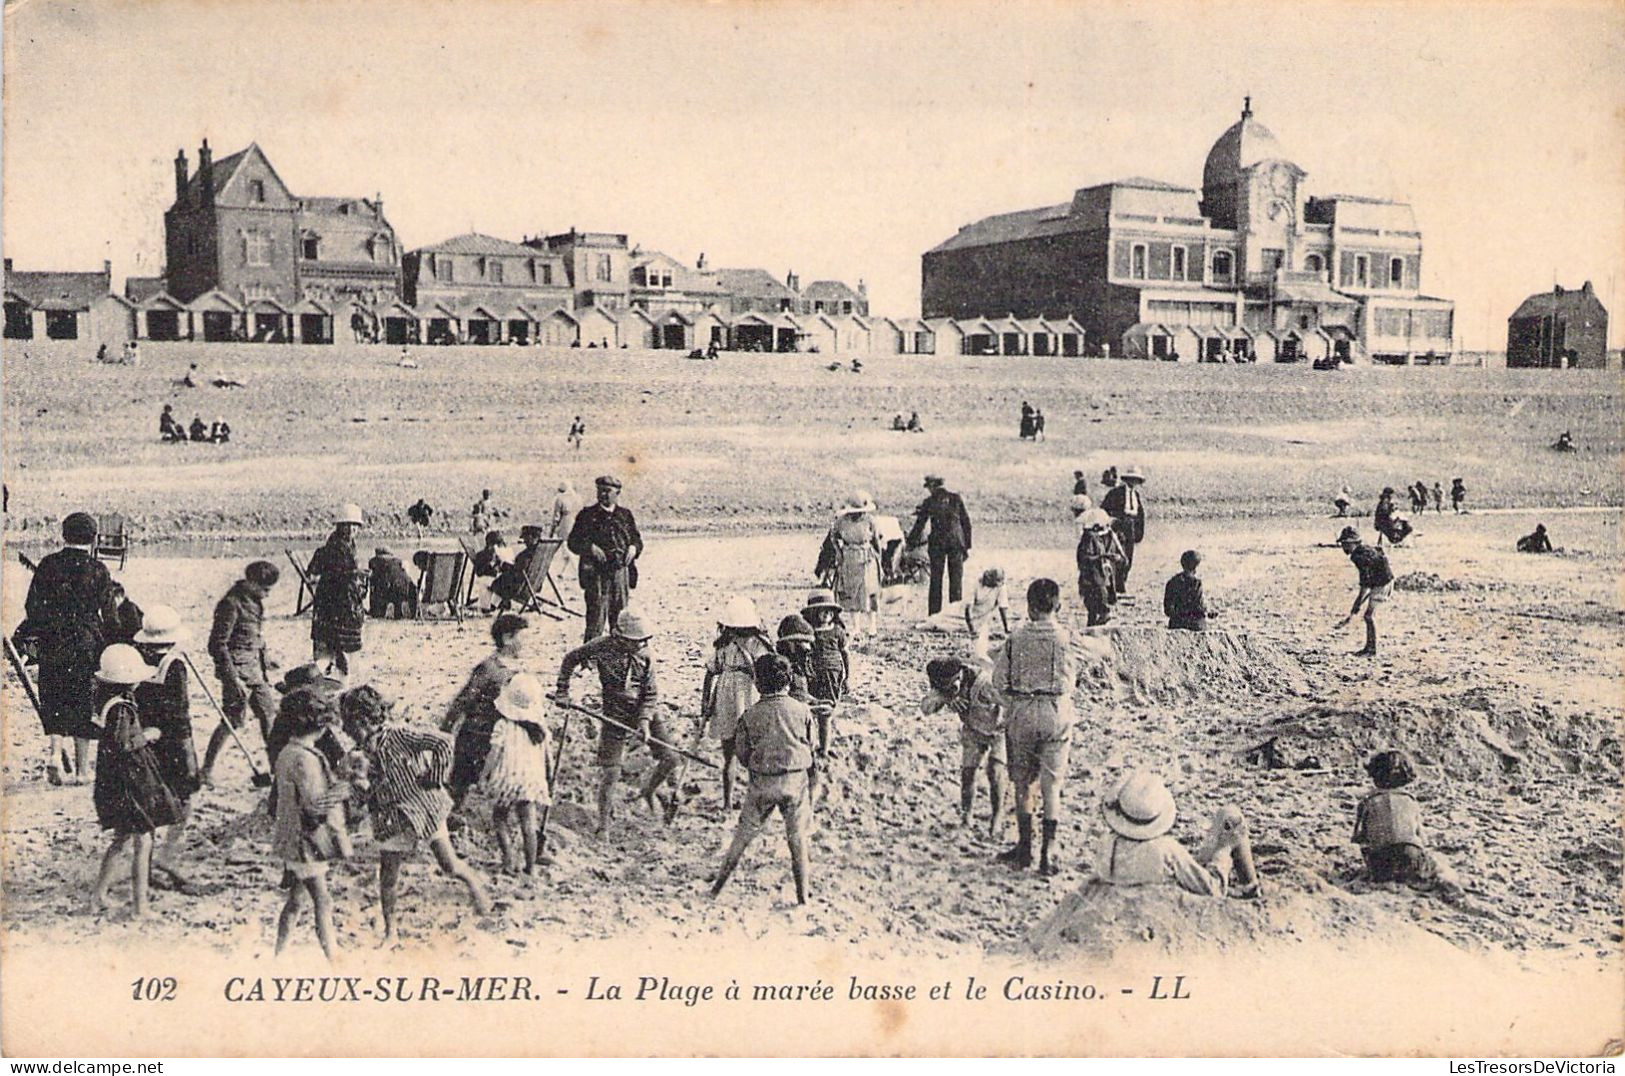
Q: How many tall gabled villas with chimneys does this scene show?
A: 1